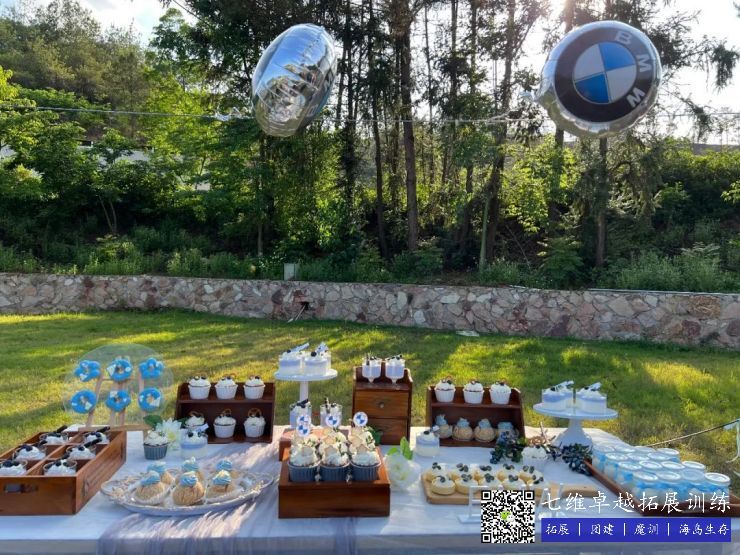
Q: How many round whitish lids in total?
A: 15